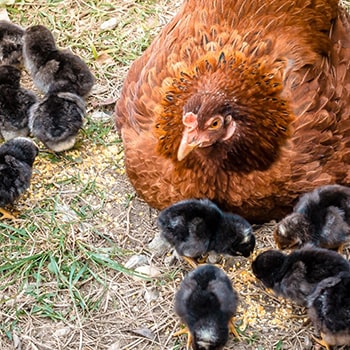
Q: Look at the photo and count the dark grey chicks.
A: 10